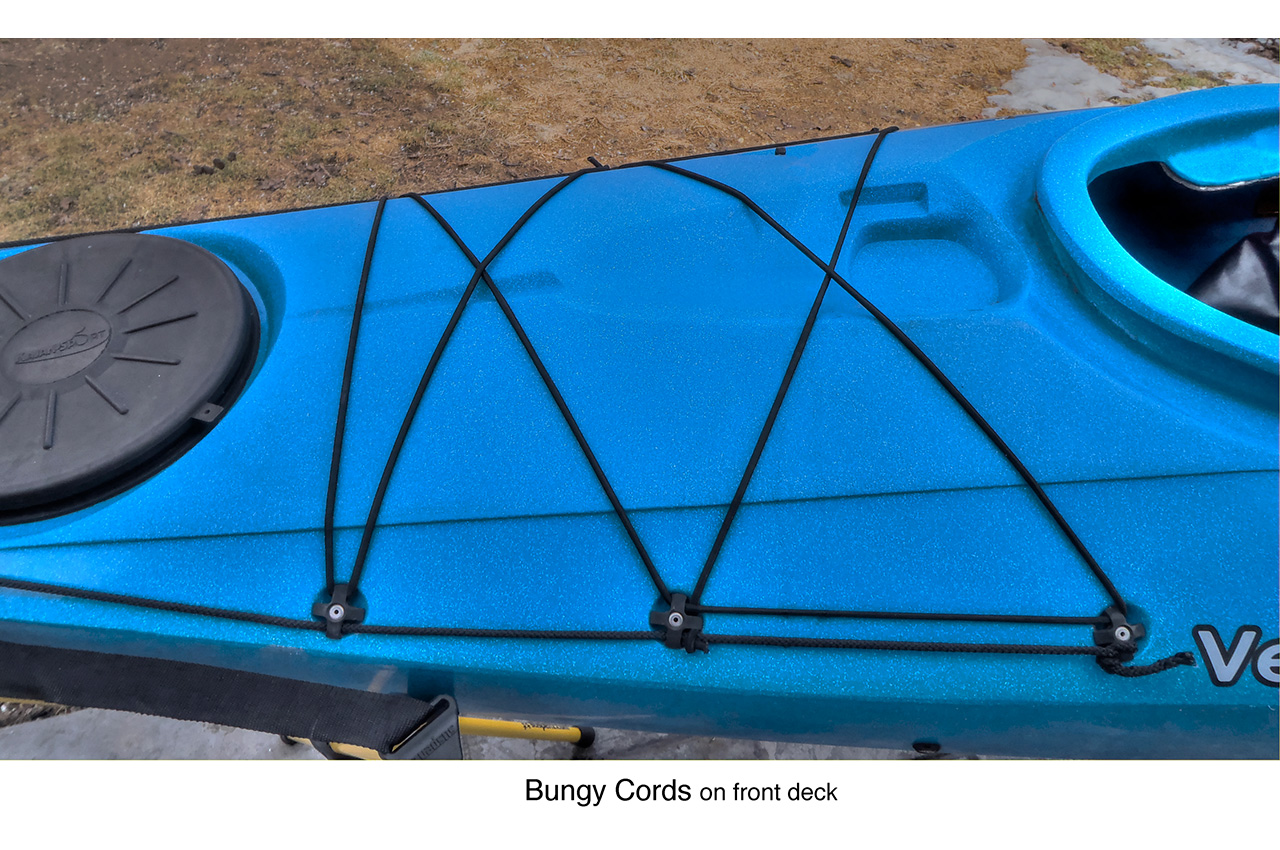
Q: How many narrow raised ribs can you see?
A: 9